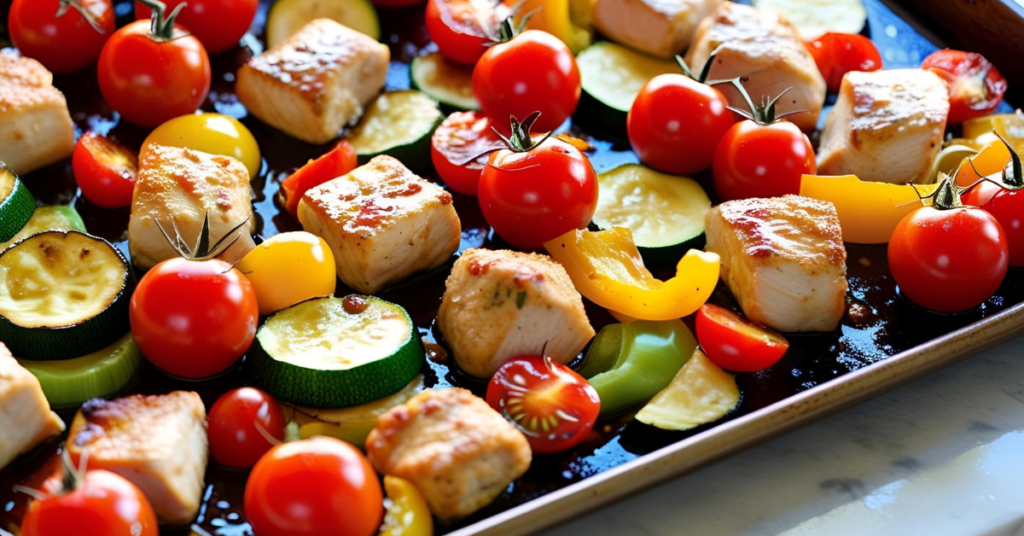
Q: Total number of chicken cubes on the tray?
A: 12